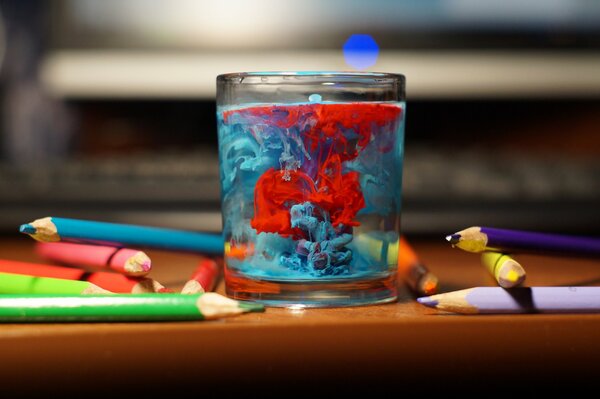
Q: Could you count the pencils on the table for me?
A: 10